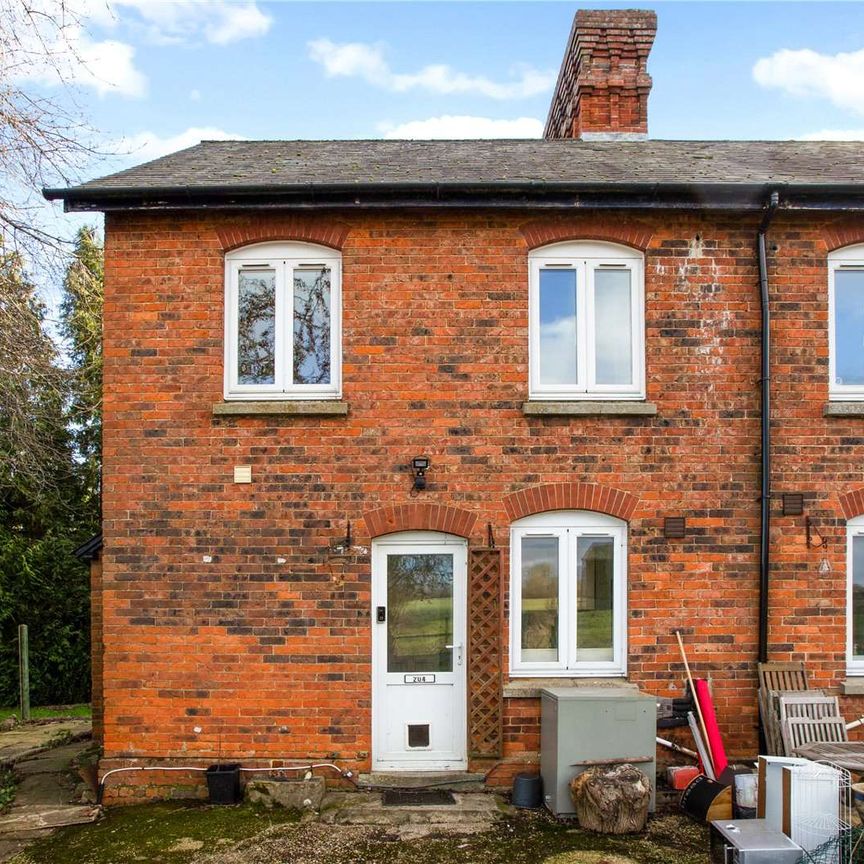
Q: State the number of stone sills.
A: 5